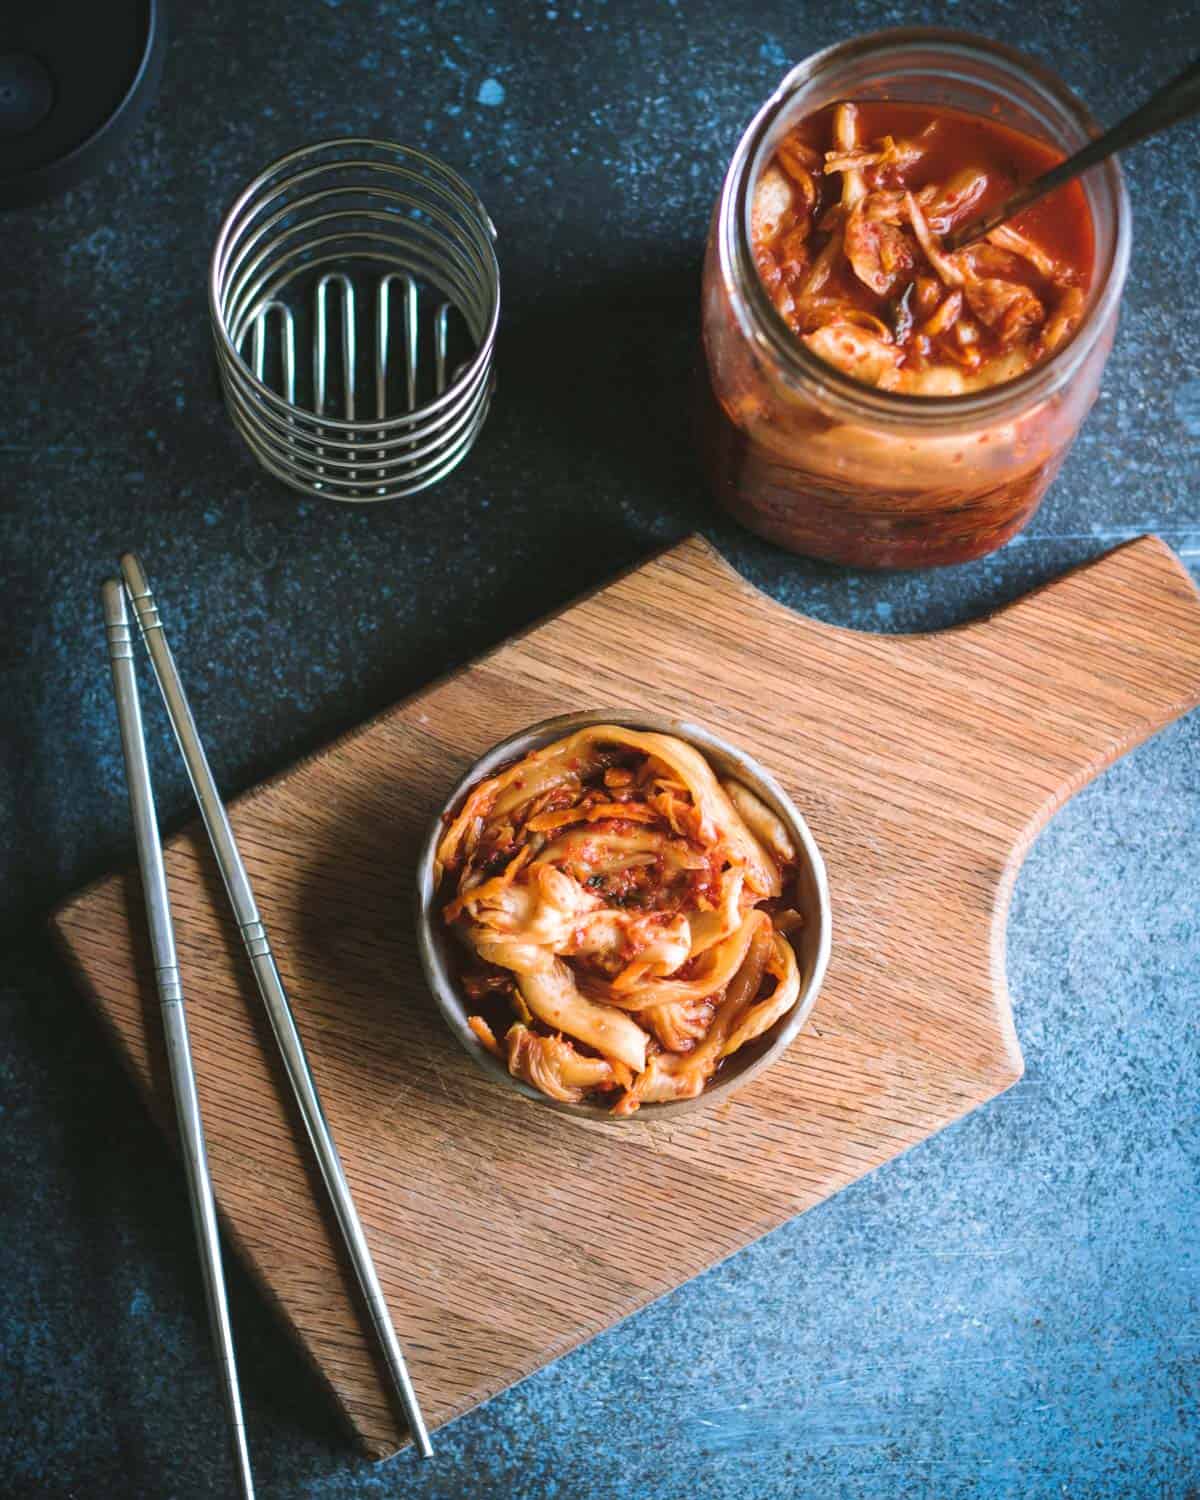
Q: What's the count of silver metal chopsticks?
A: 2